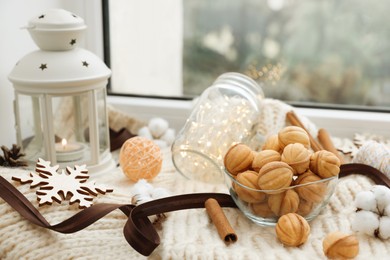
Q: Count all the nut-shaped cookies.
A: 14